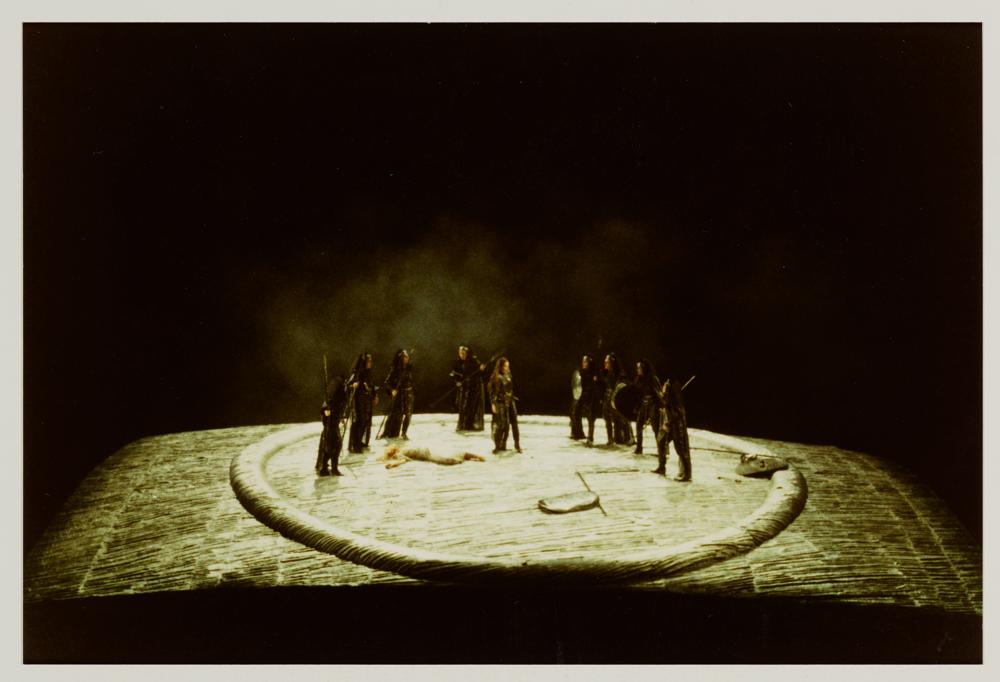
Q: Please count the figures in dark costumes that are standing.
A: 9